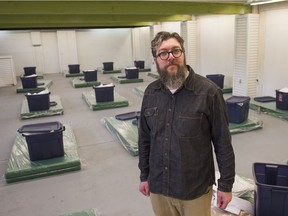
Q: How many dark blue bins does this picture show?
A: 14